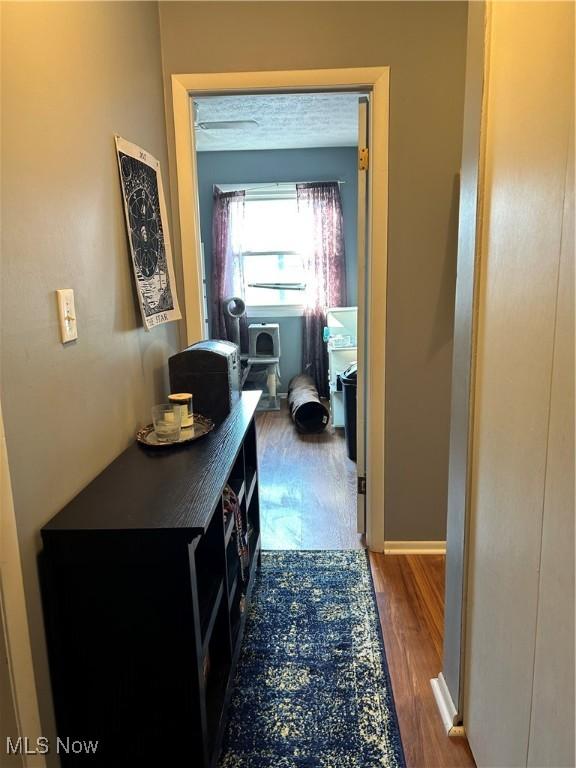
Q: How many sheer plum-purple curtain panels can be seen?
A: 2